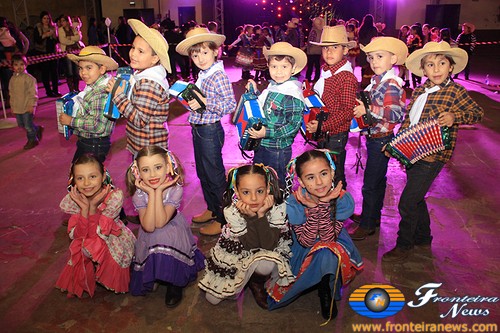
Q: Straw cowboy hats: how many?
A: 7